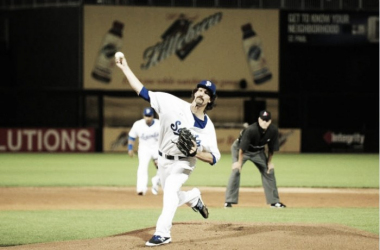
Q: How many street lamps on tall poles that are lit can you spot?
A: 0